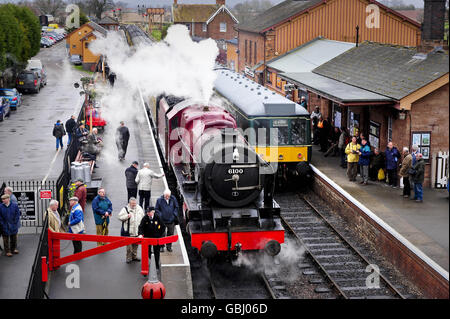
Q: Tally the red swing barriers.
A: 1